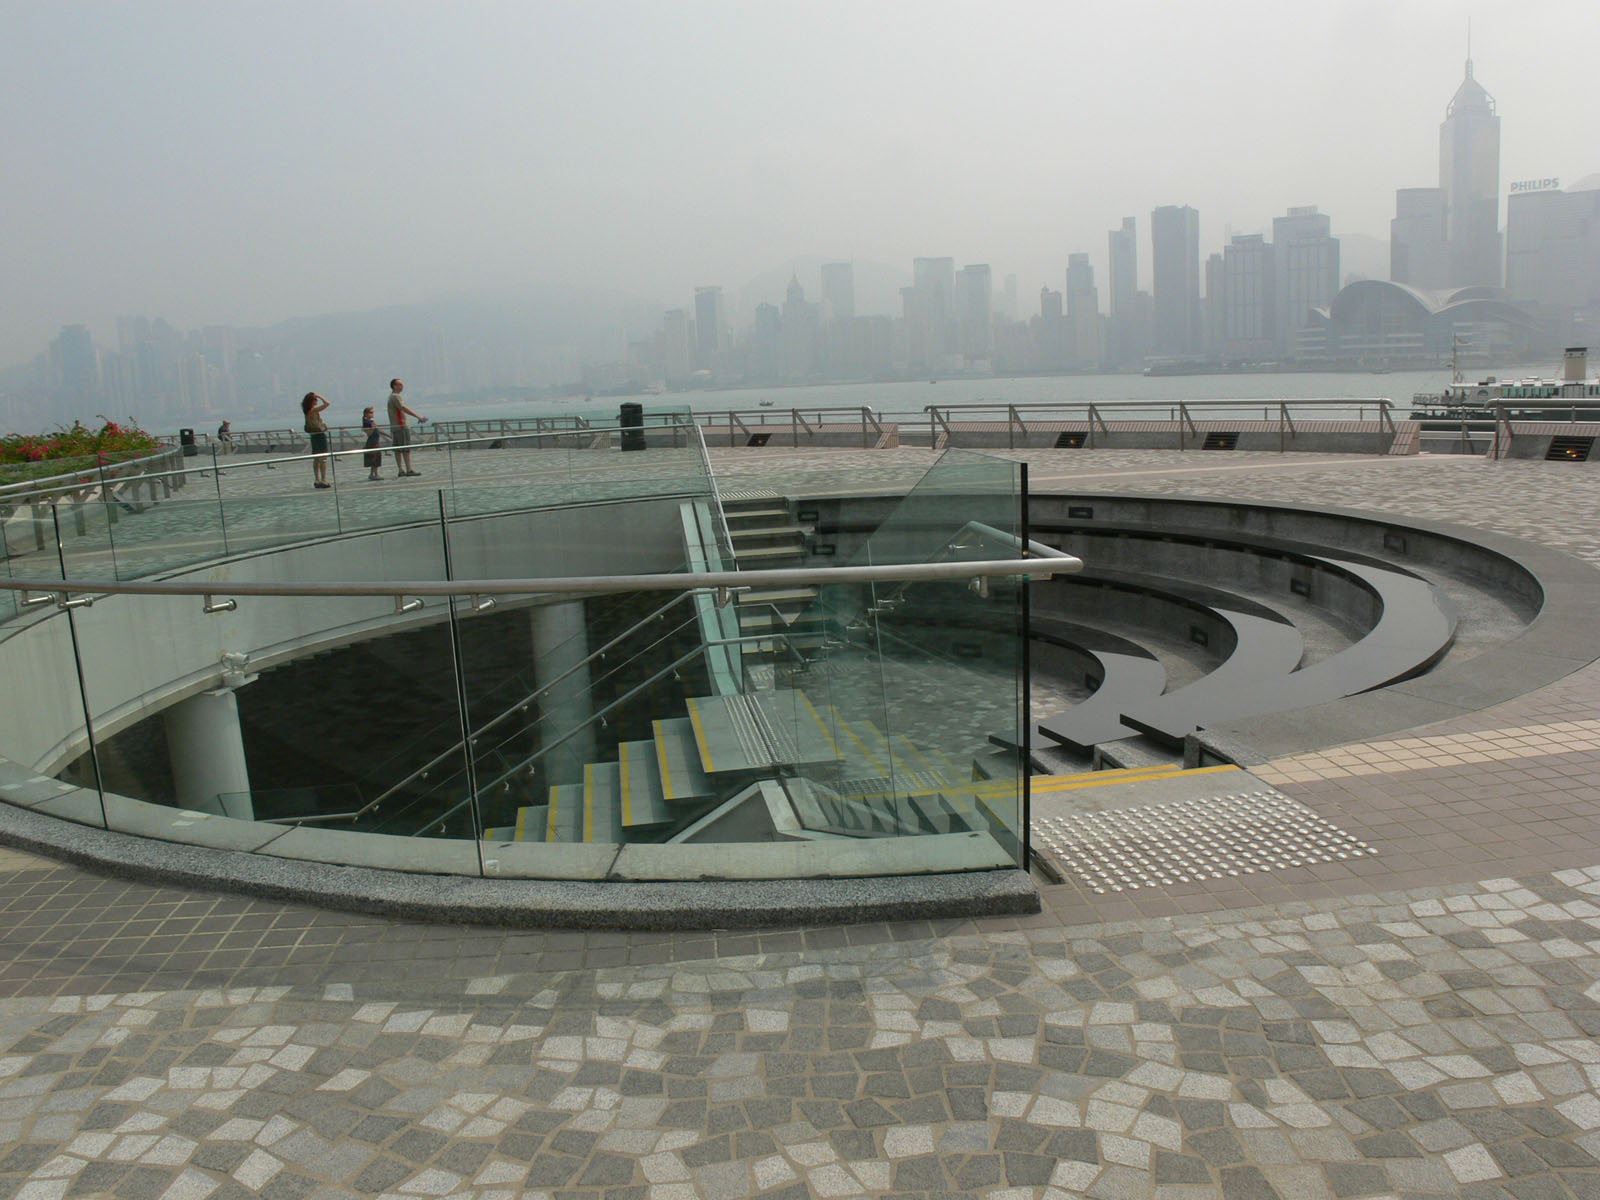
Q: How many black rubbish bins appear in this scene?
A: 2